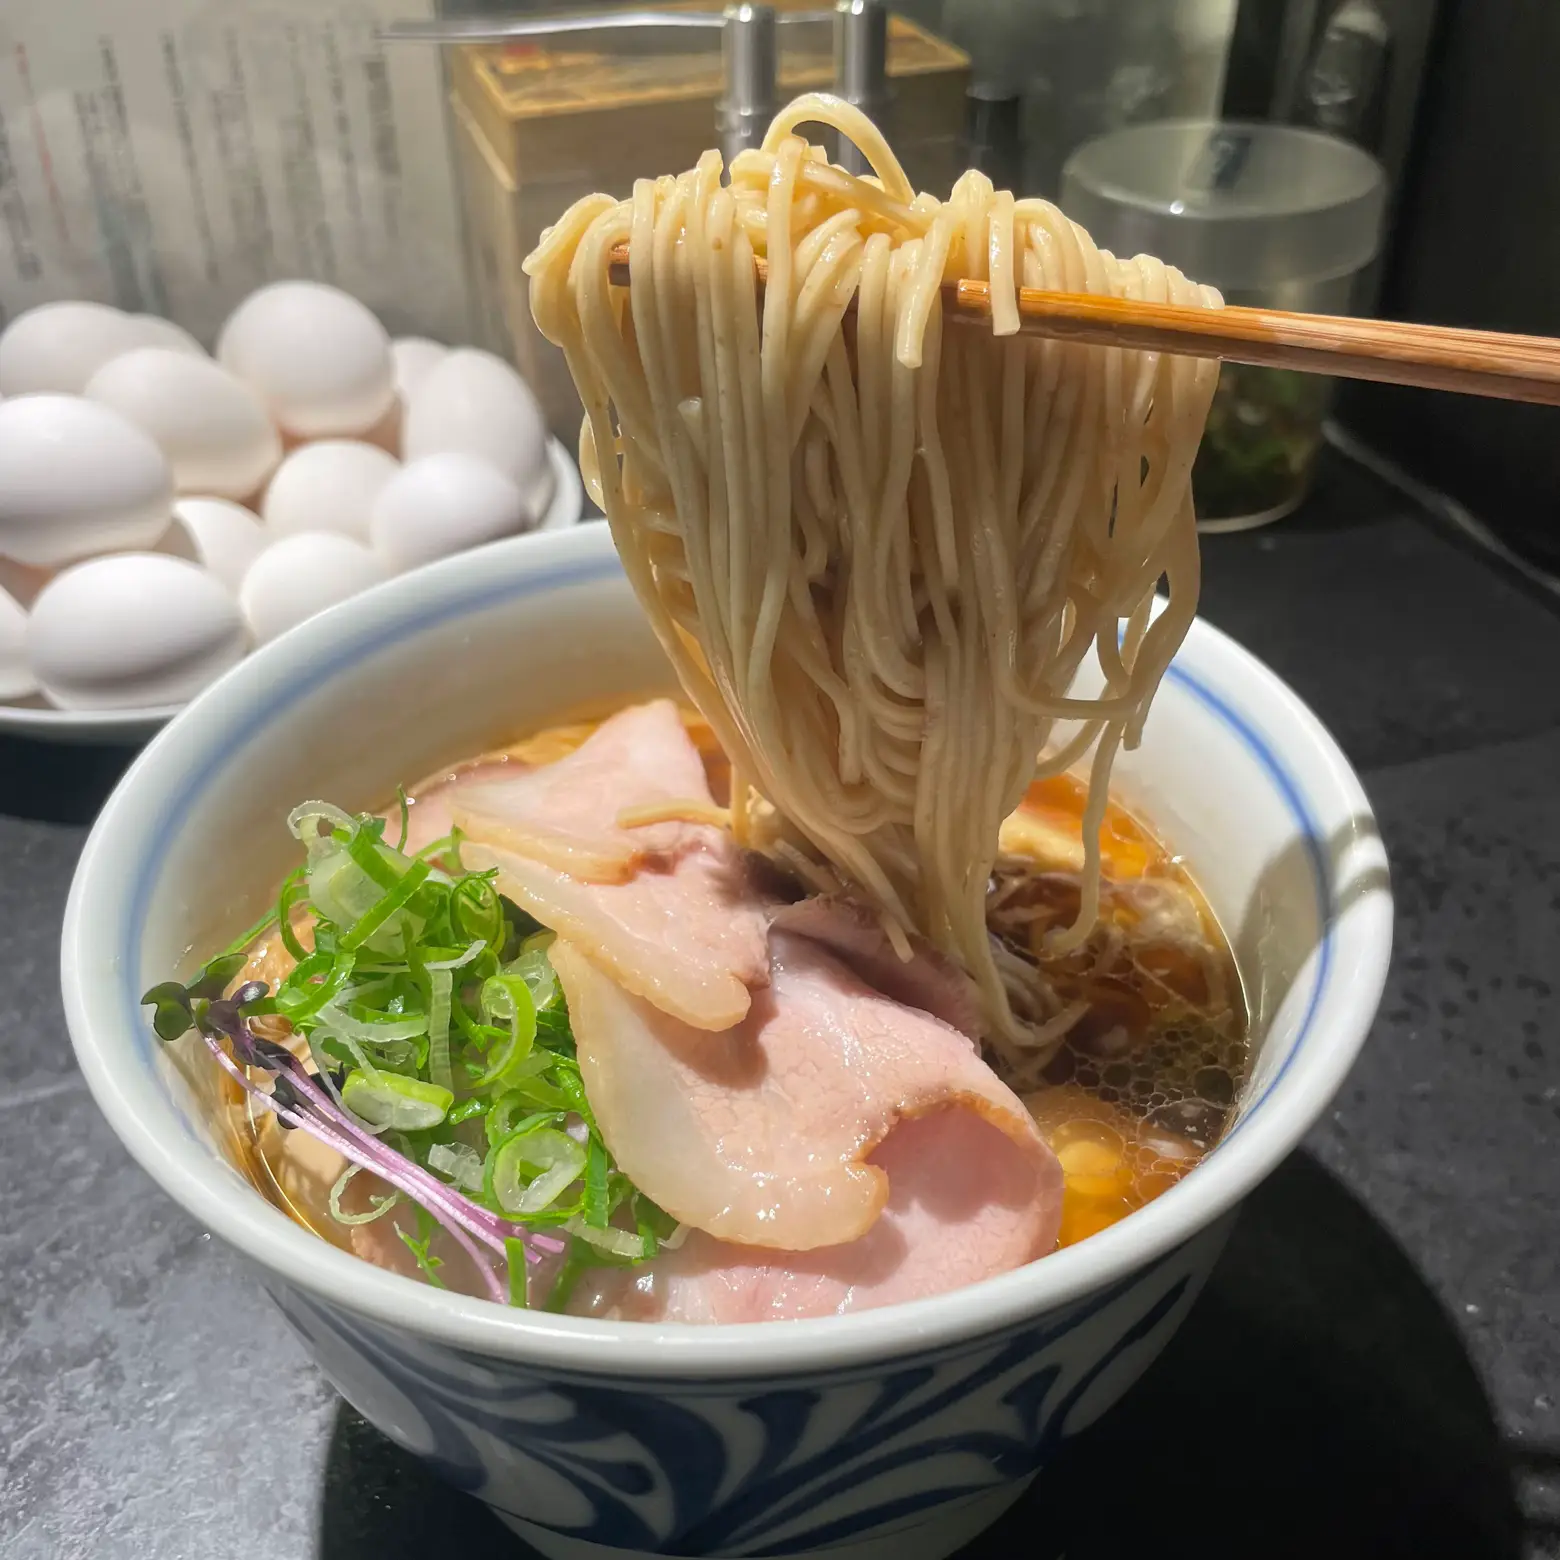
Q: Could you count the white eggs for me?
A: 13